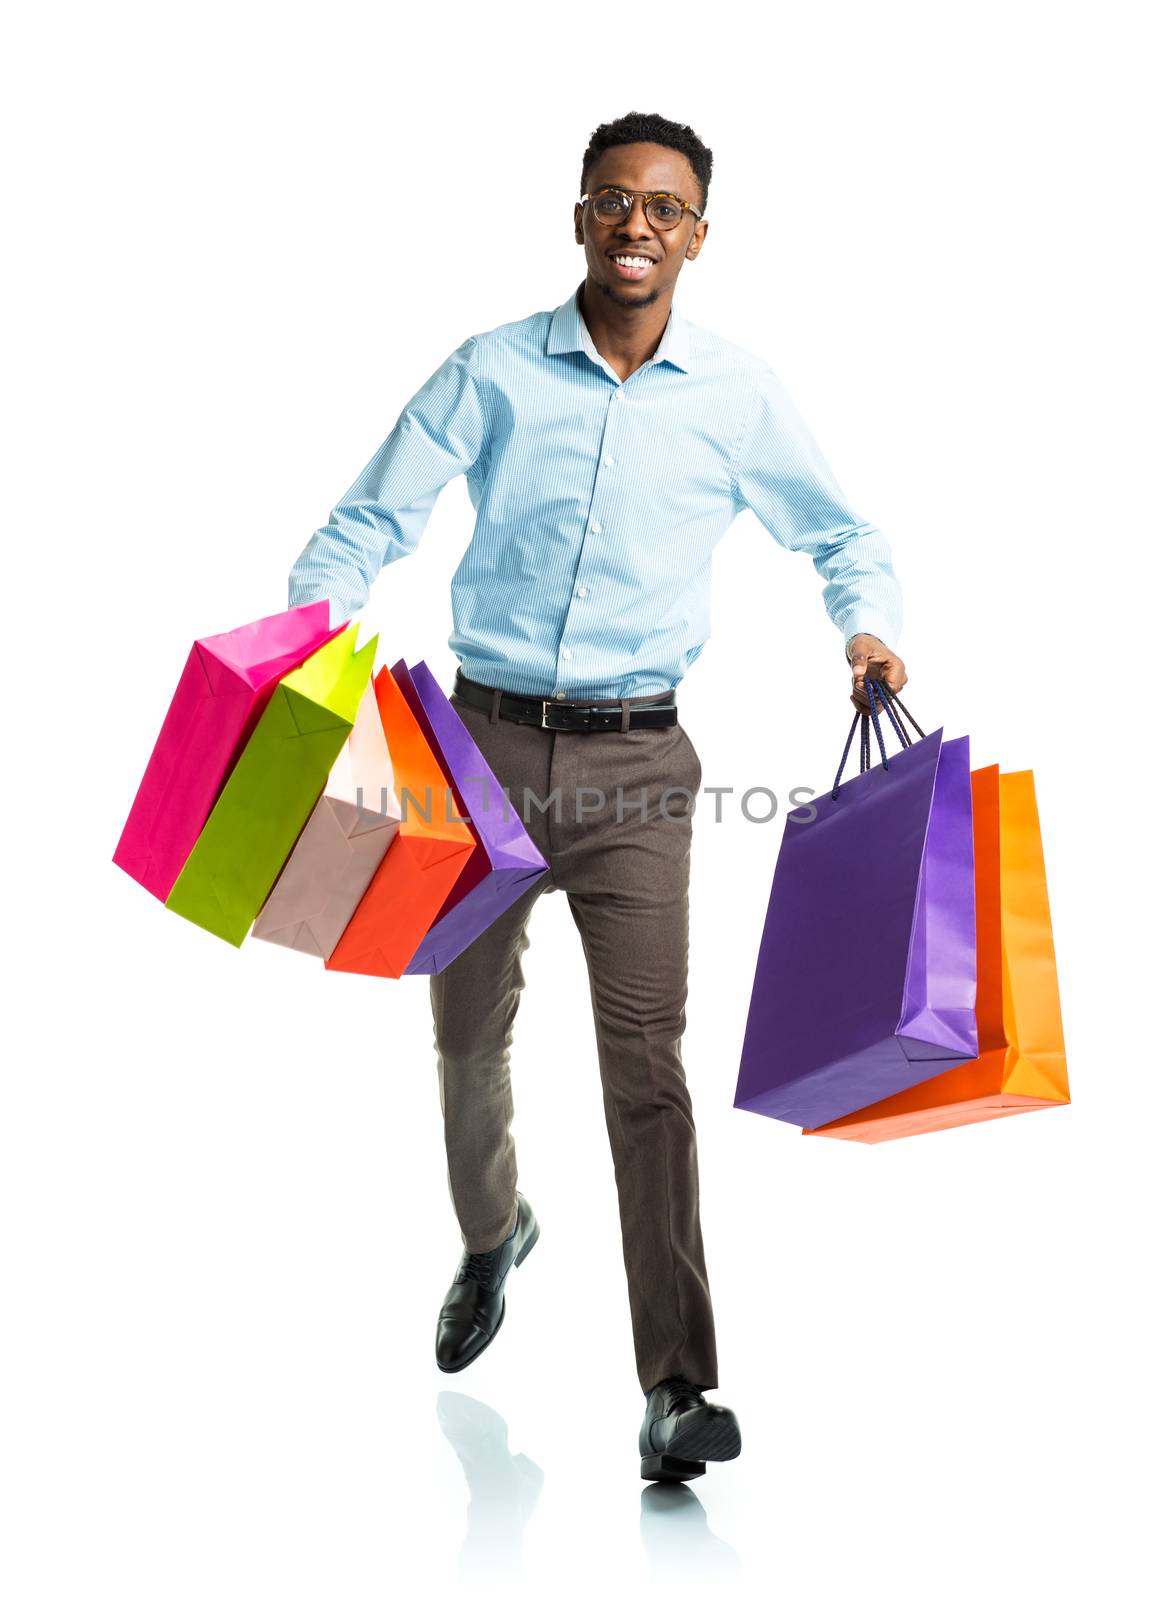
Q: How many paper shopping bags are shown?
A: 7